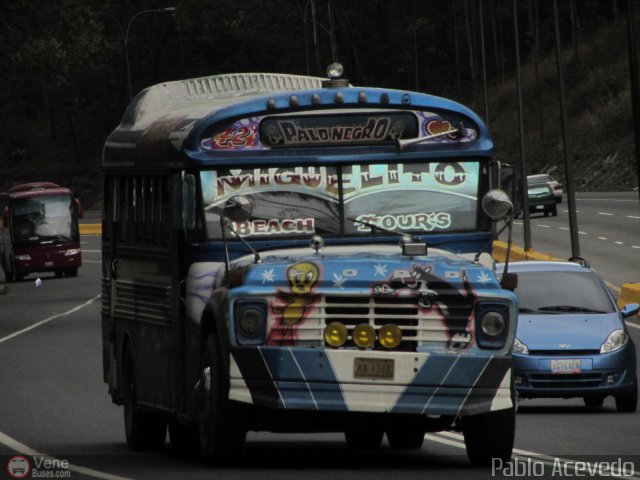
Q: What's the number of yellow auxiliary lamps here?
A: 3